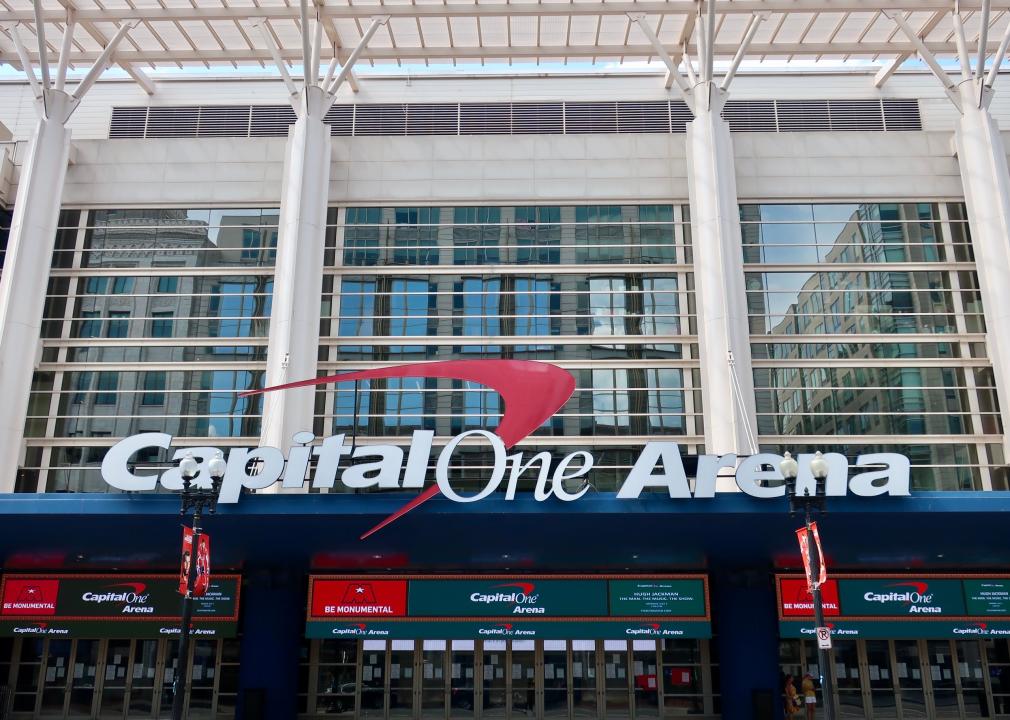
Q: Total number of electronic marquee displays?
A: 3